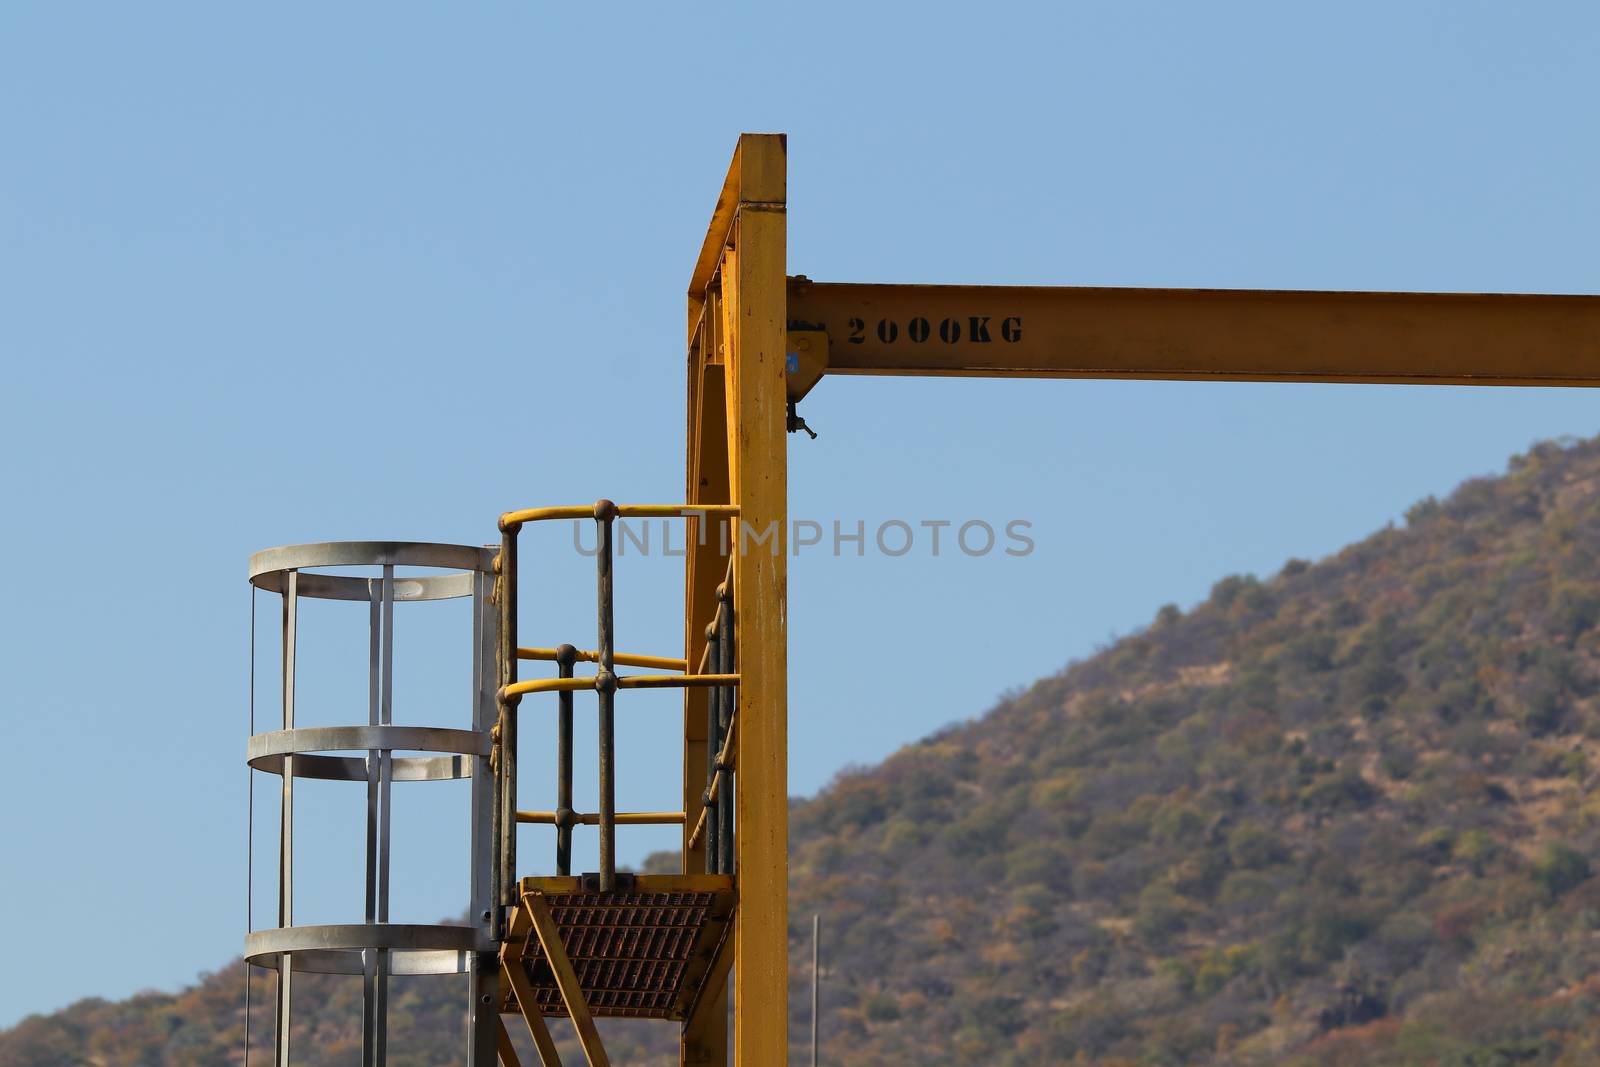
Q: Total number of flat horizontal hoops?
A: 3